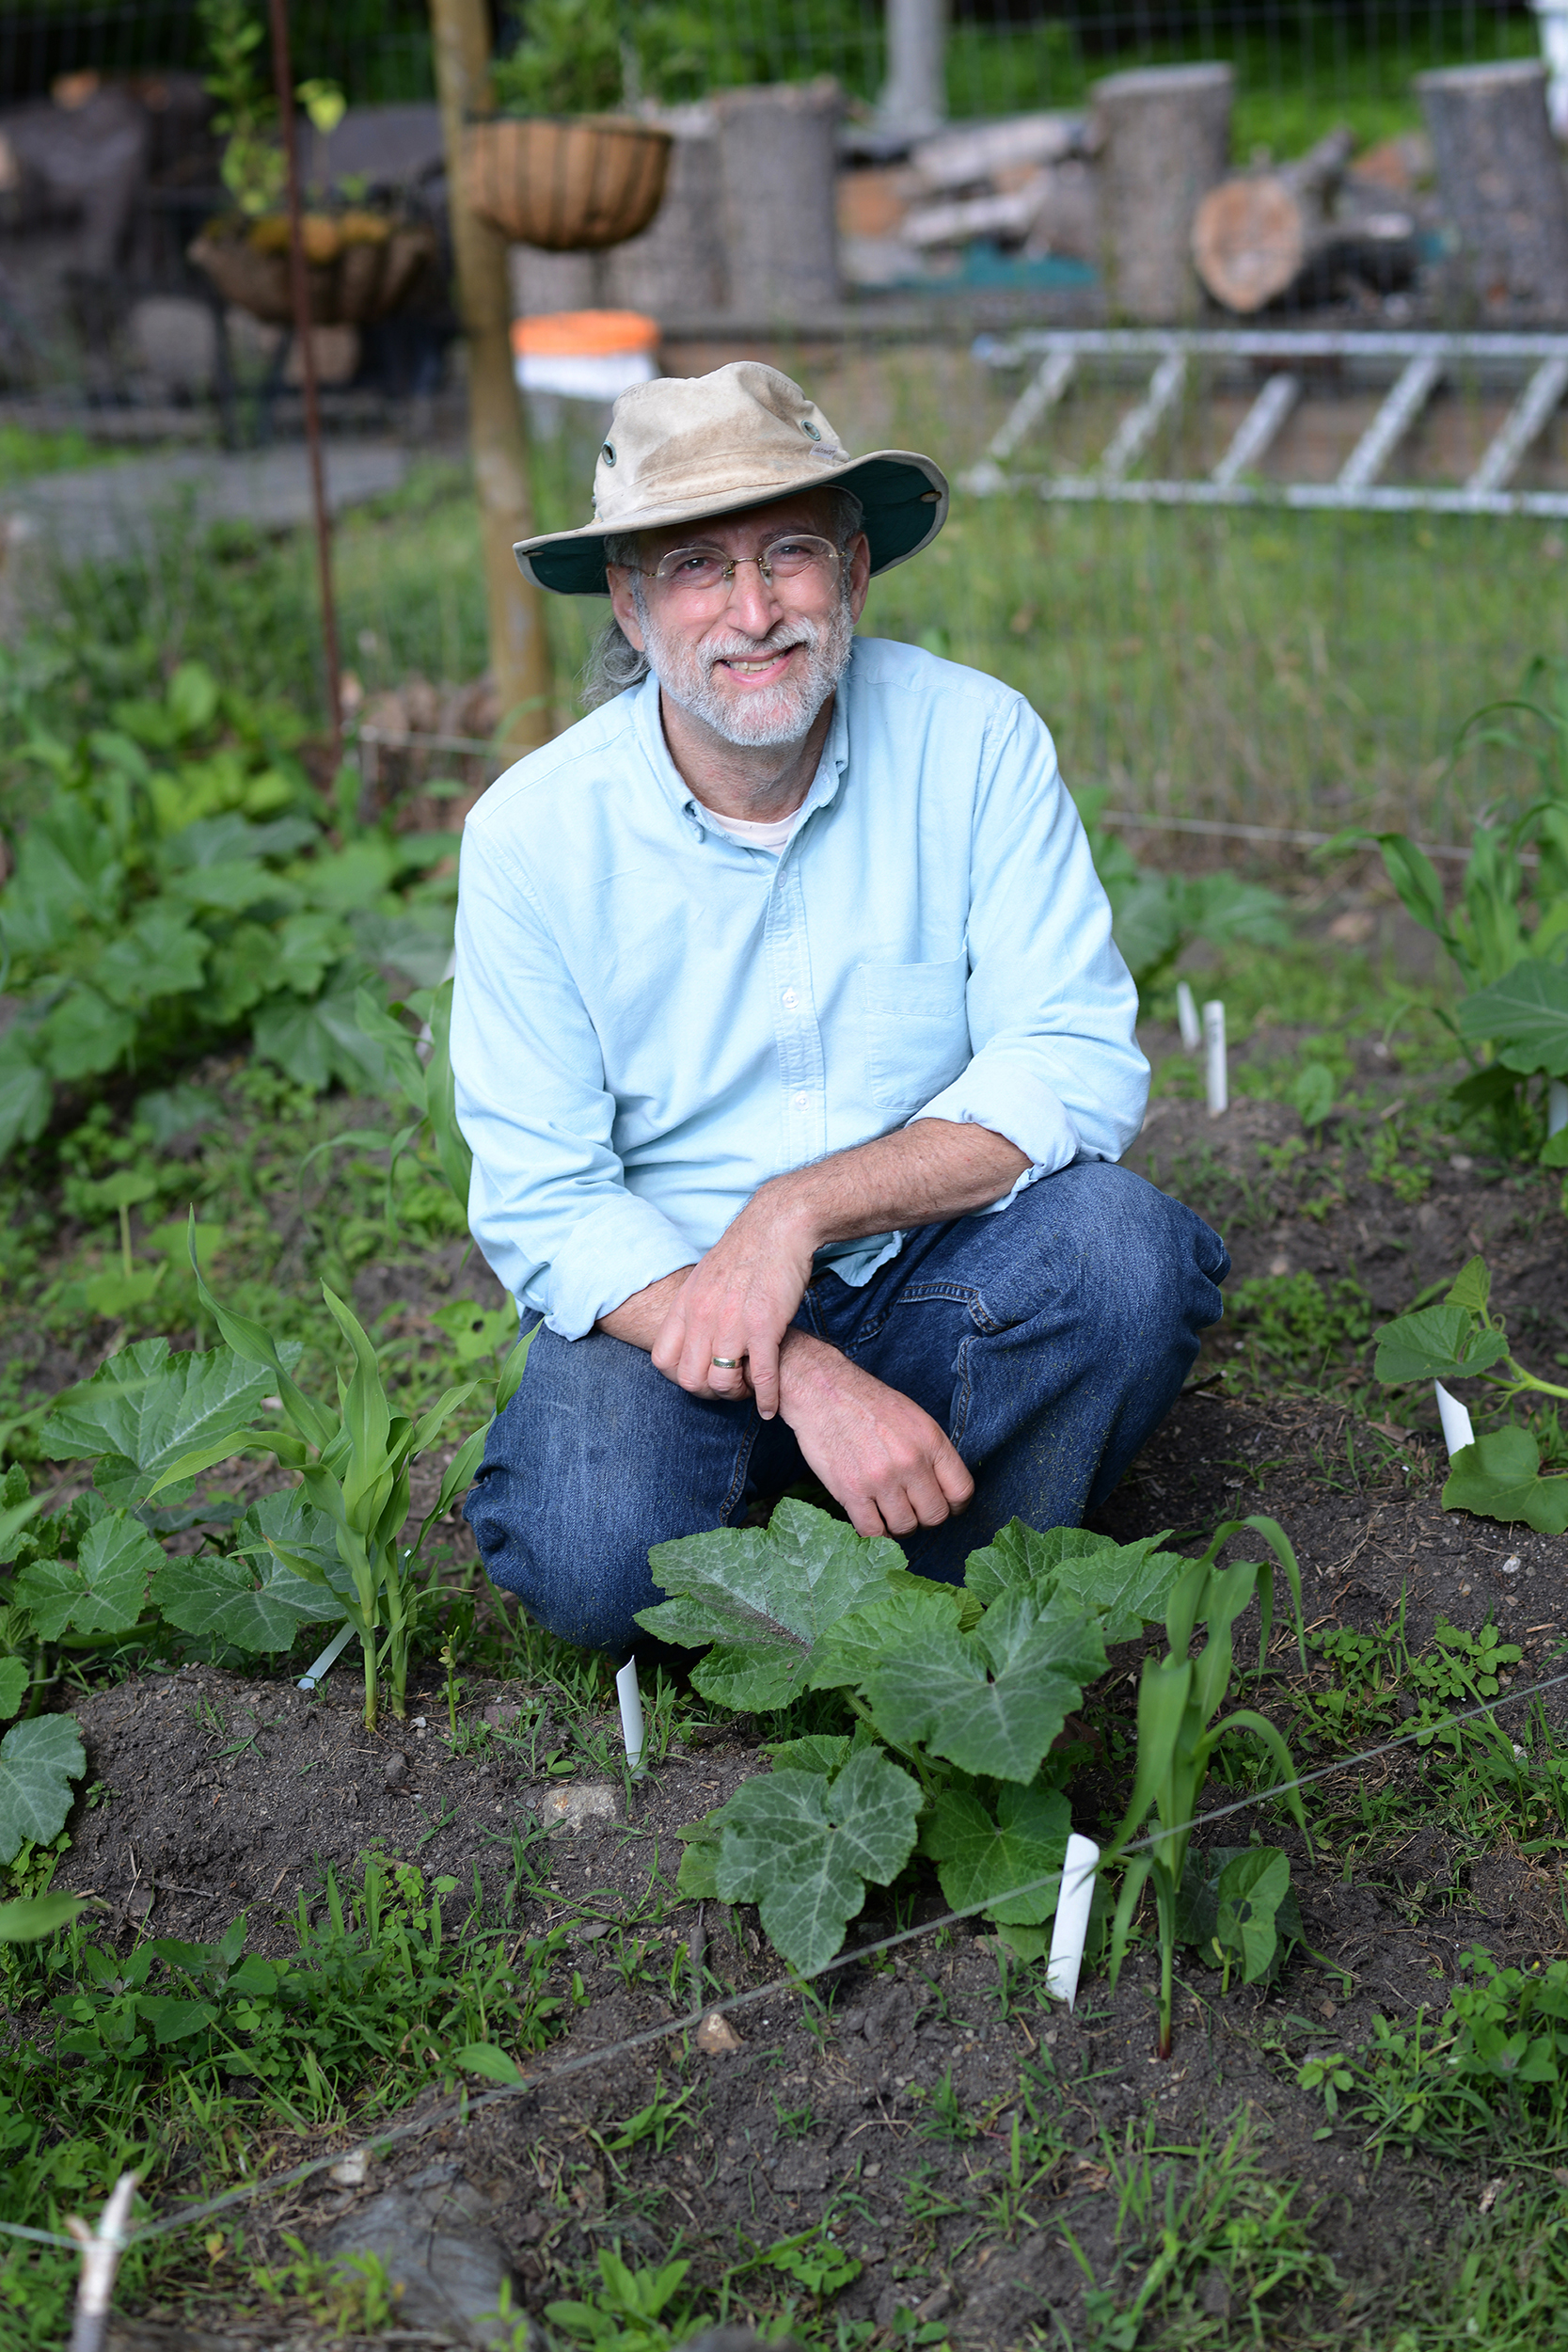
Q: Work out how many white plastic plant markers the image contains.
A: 6